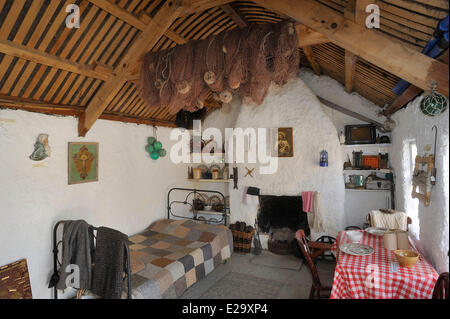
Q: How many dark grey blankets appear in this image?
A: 2